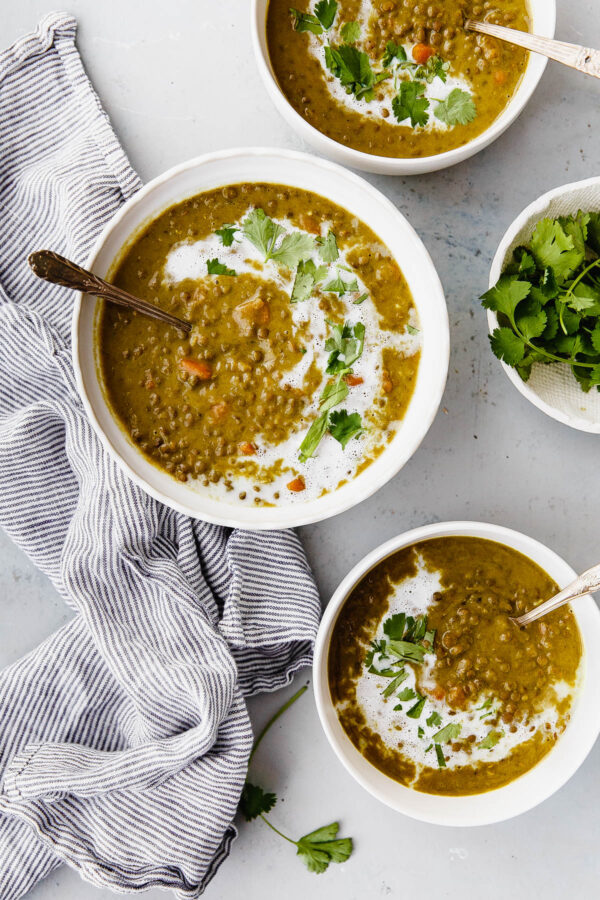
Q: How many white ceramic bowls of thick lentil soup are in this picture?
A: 3